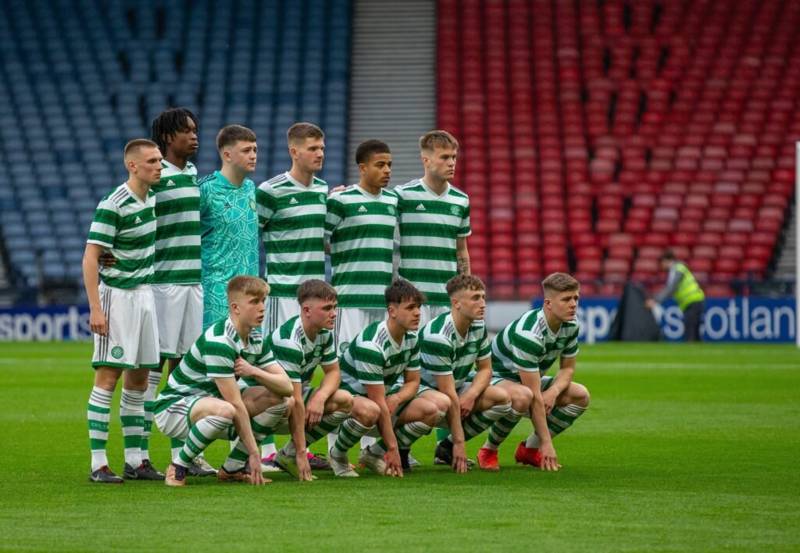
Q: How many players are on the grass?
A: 11